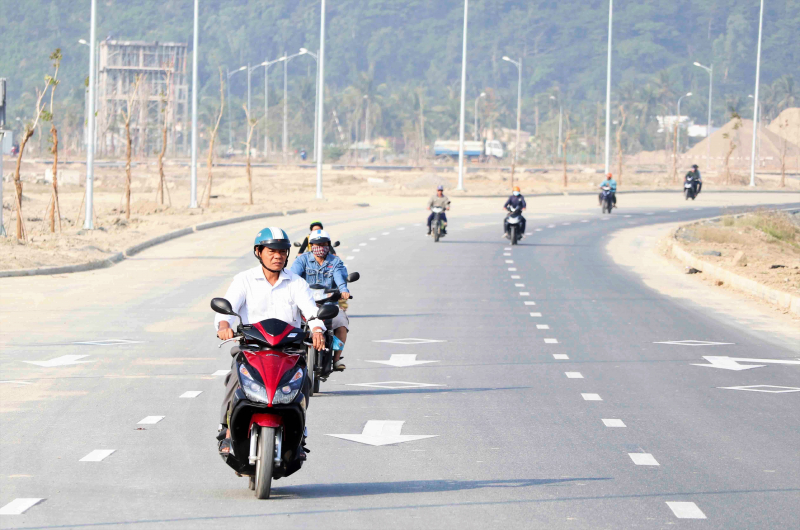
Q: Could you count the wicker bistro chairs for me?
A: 0